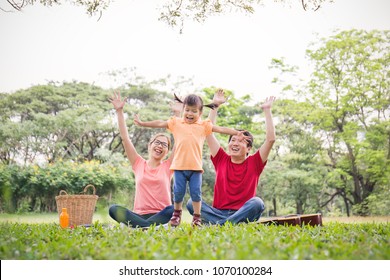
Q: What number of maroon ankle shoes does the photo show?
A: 2